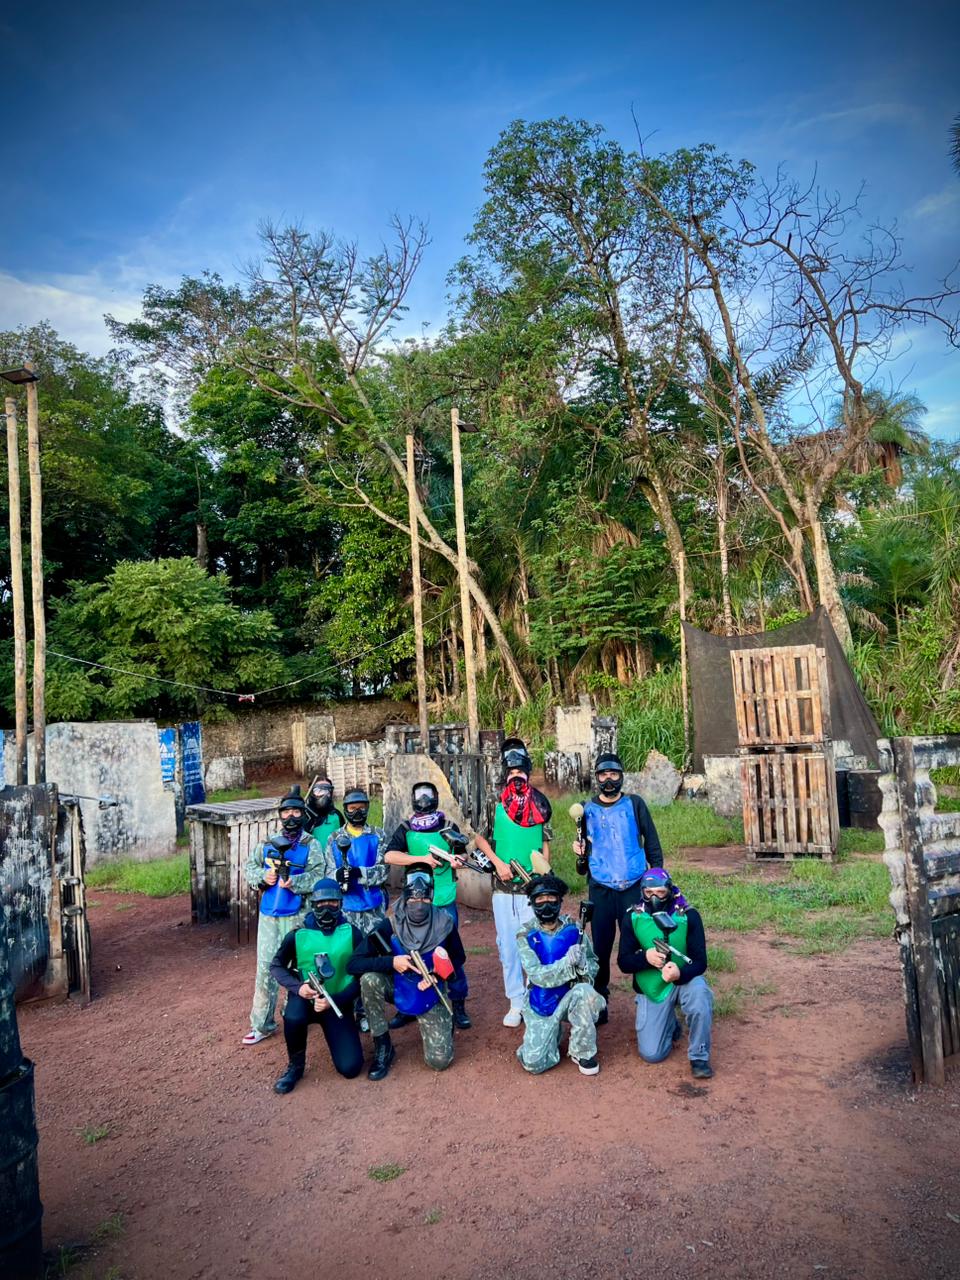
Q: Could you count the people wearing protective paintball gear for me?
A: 10